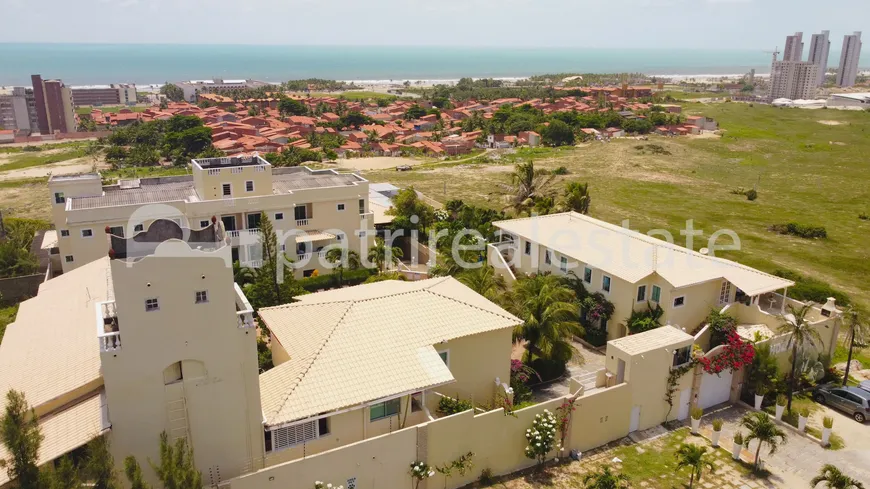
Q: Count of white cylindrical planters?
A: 7